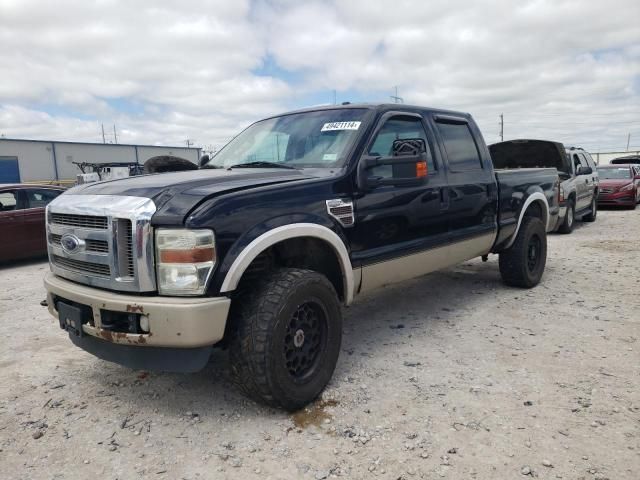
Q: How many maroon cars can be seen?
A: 2